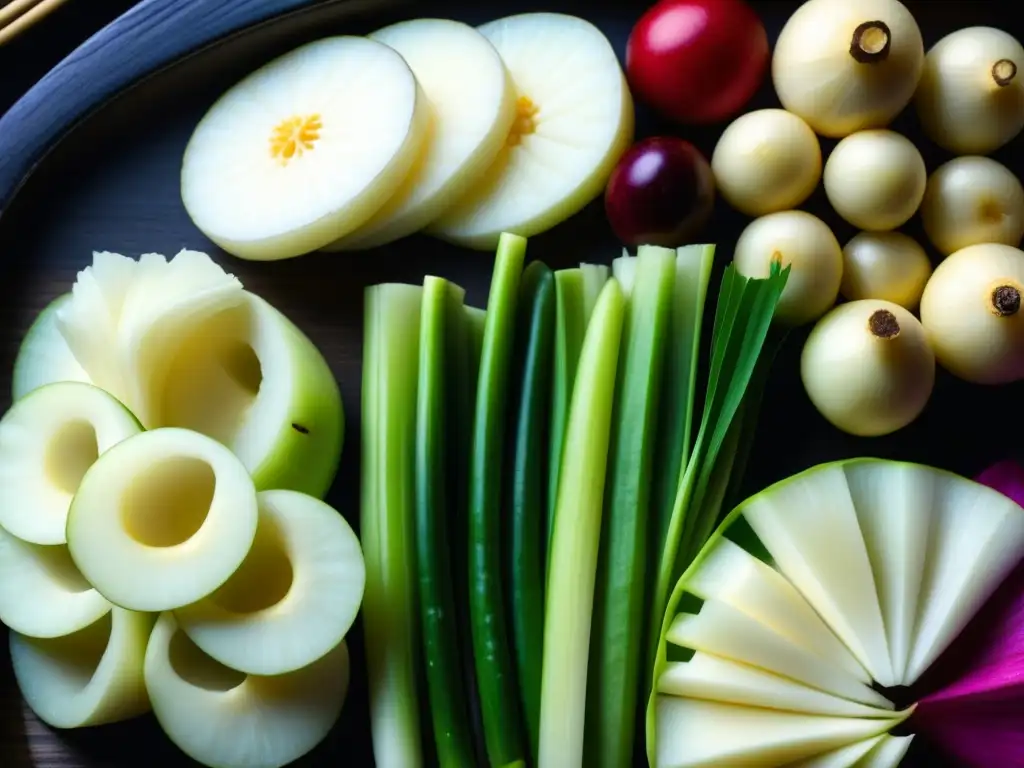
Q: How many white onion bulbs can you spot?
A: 9